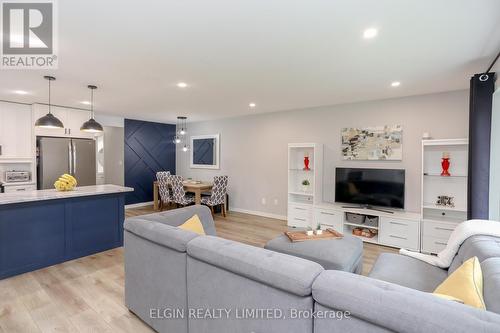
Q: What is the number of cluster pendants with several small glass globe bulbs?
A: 1